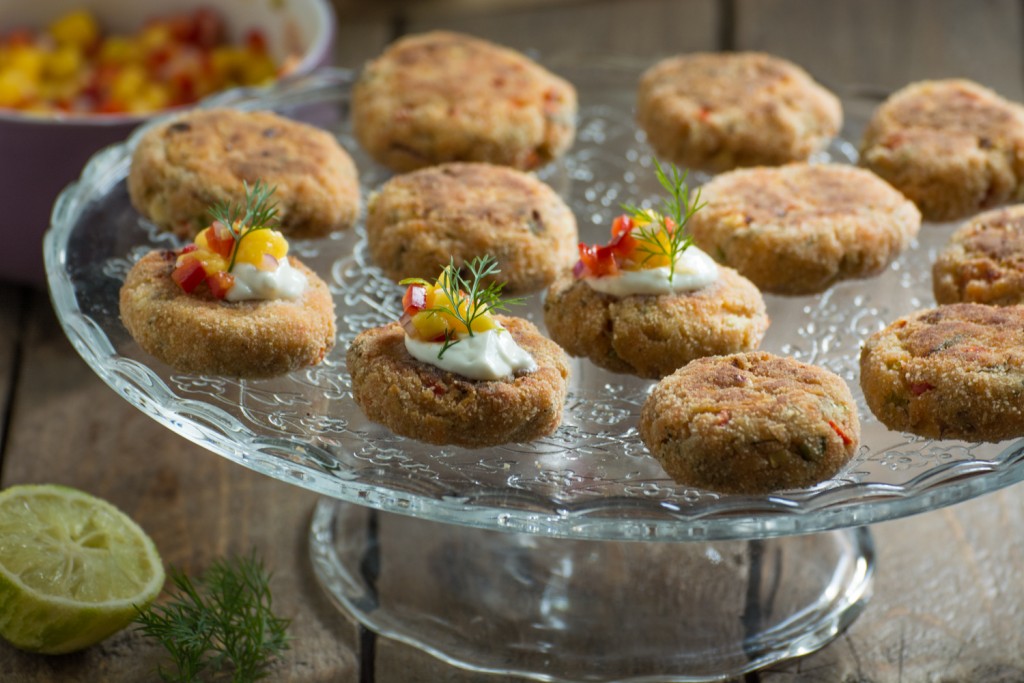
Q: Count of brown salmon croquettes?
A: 12